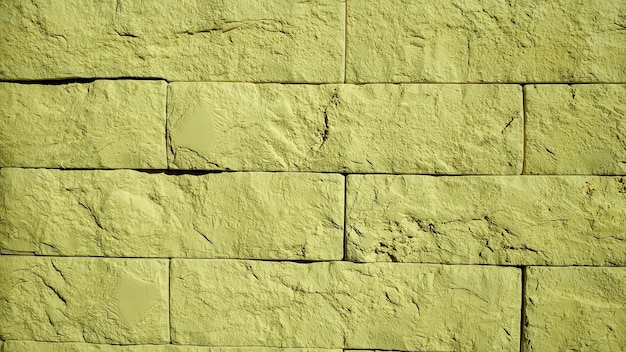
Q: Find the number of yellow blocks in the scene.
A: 10